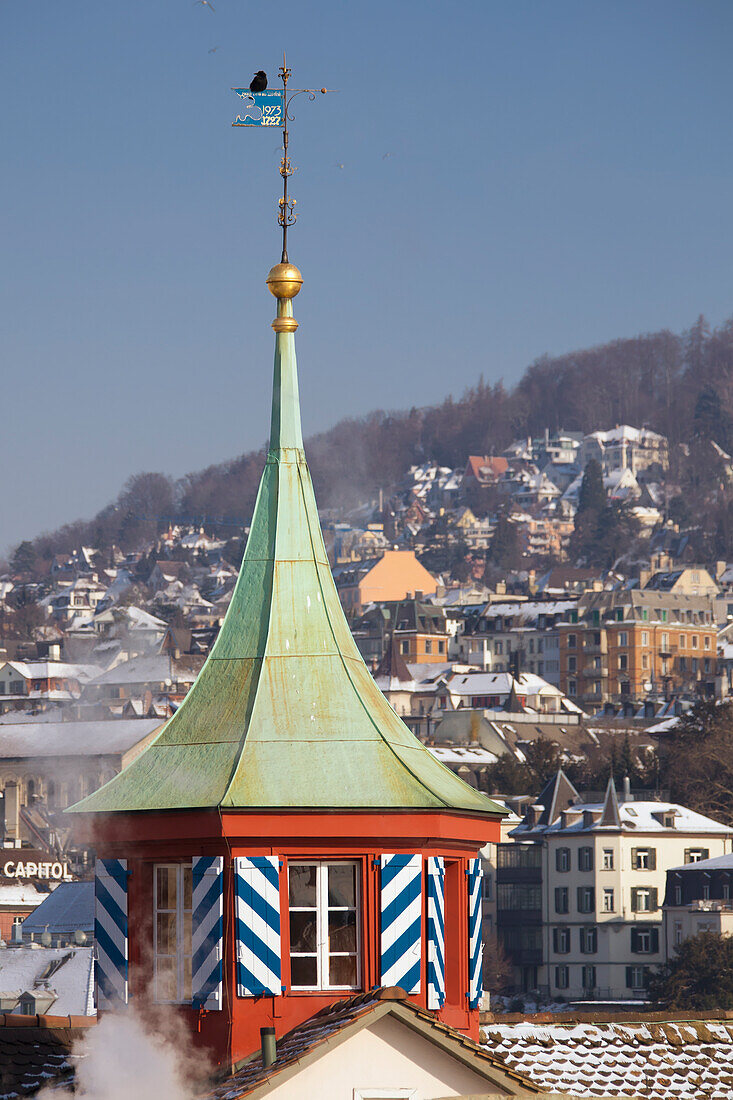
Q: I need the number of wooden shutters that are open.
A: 6